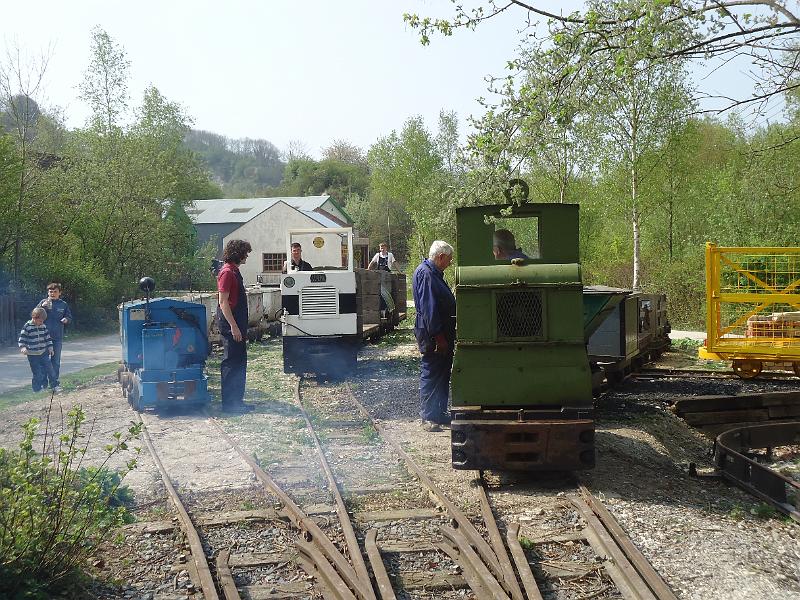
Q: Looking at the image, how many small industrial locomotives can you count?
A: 3